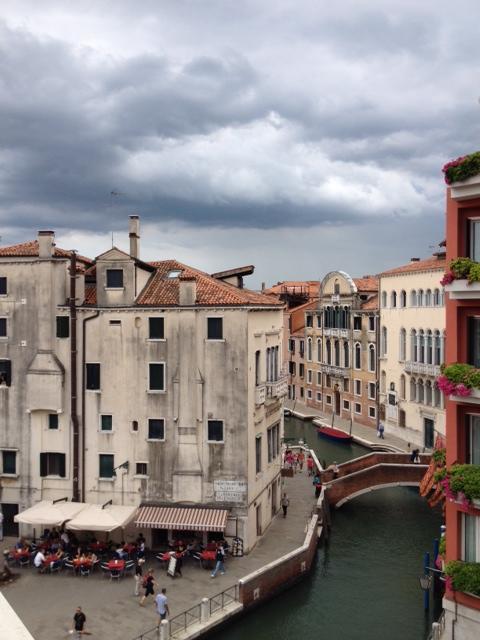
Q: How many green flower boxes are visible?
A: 5